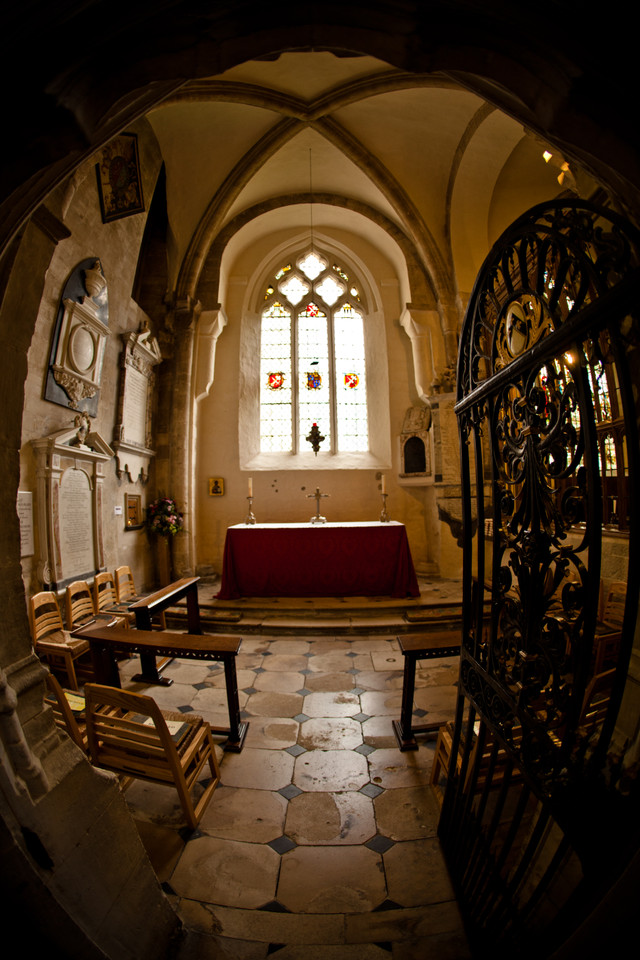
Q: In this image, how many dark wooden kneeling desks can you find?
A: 3